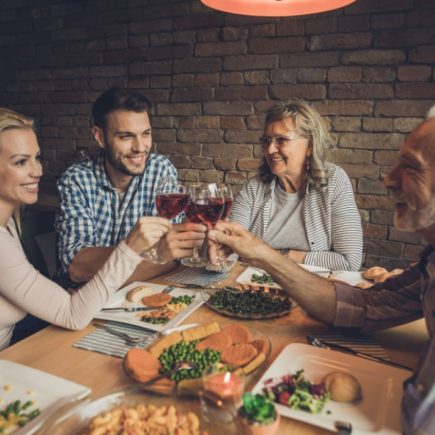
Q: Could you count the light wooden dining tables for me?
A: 1